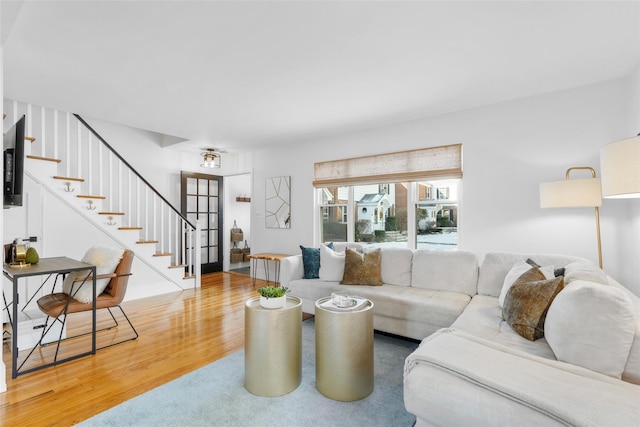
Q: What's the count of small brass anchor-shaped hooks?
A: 3